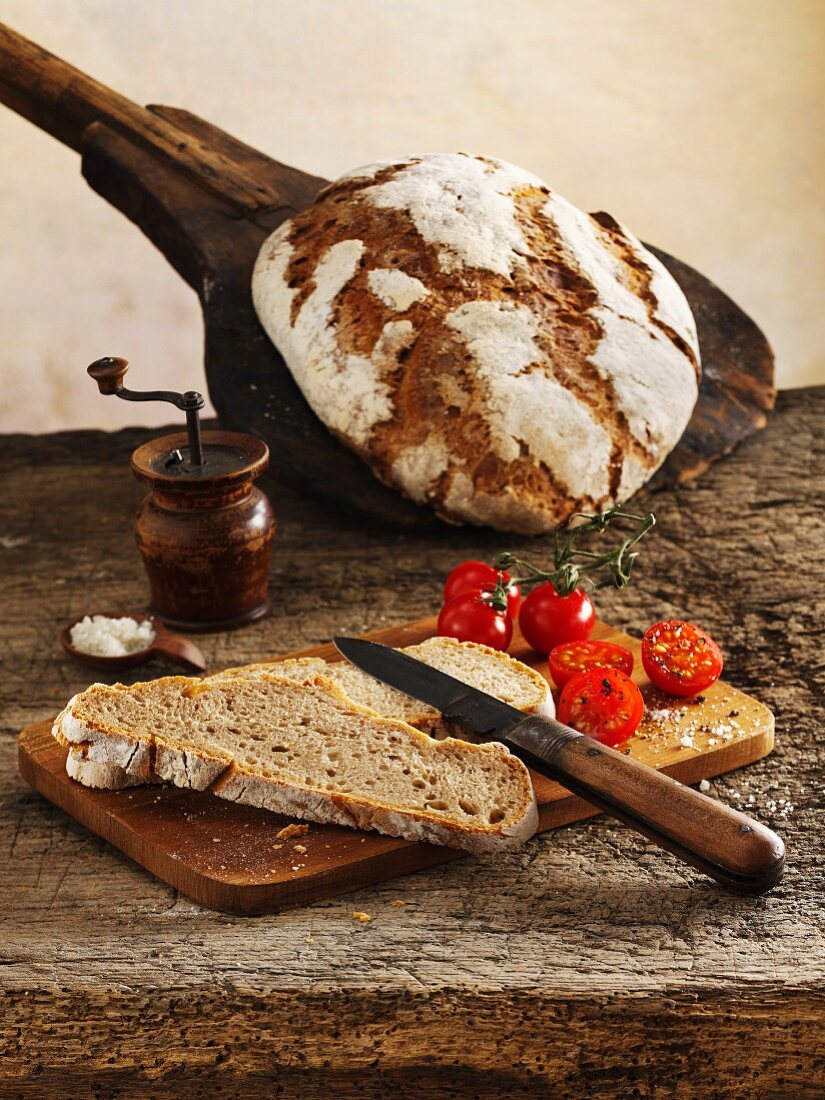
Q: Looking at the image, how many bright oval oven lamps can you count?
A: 0